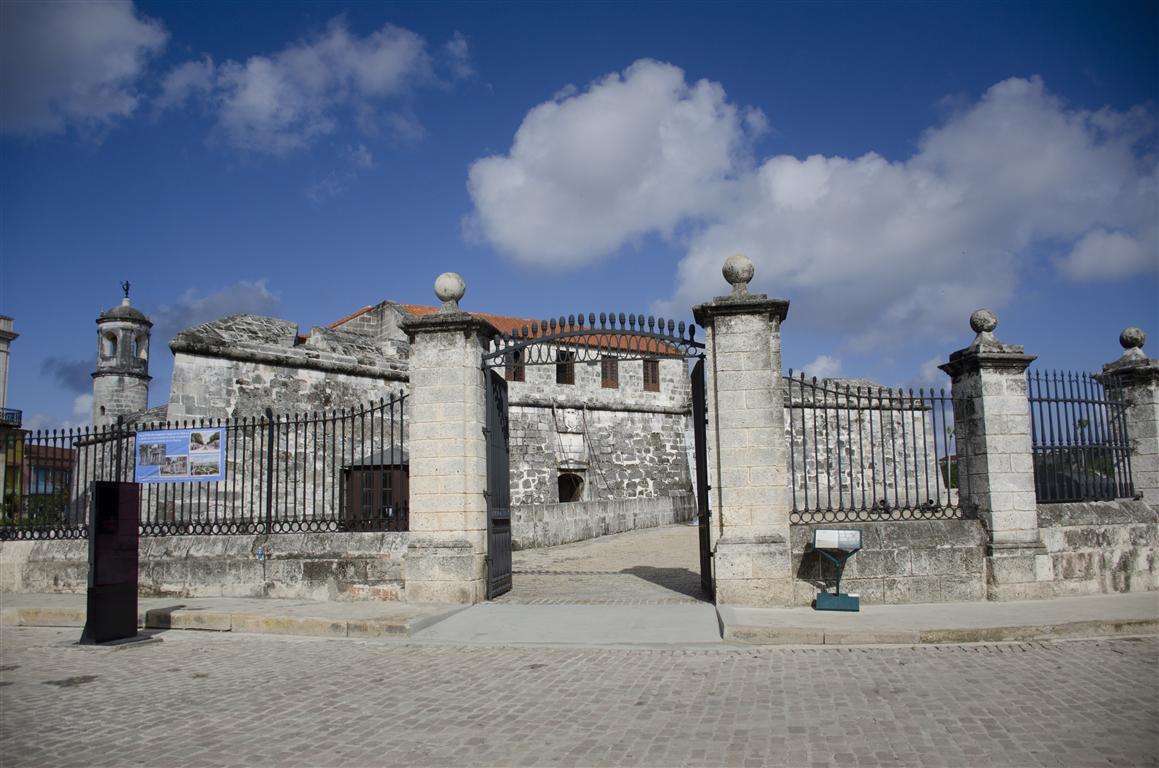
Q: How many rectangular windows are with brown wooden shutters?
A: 4